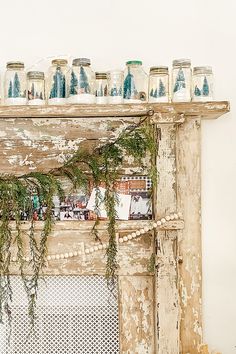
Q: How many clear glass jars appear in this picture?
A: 10